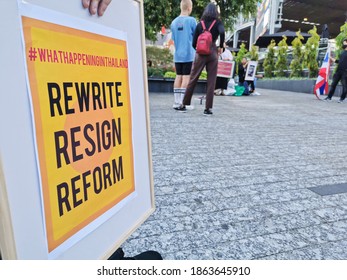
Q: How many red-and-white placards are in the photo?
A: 1